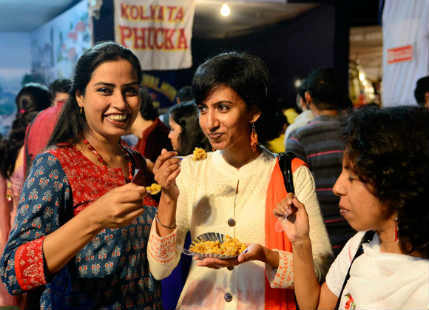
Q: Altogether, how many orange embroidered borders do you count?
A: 2